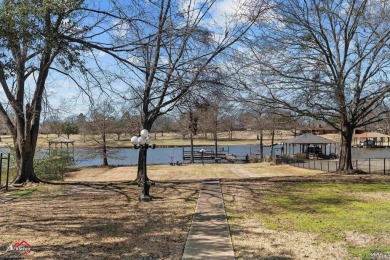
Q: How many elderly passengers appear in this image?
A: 0